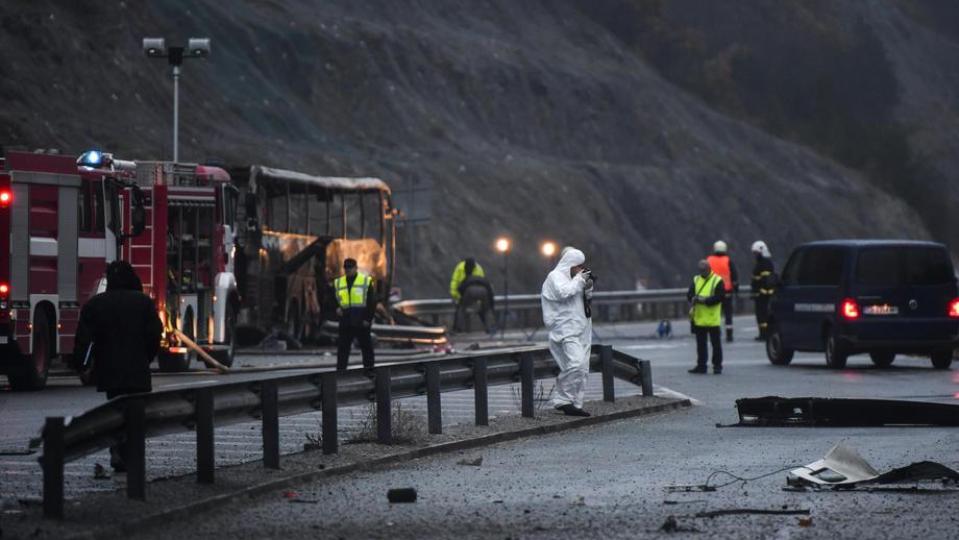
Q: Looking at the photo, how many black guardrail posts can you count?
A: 11